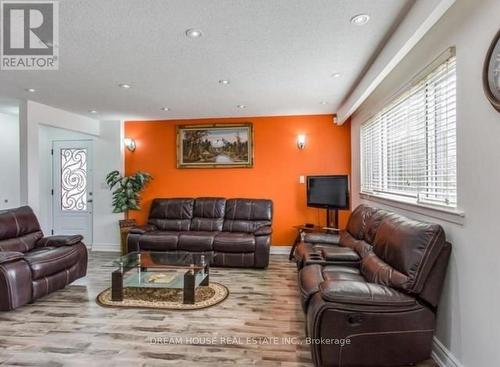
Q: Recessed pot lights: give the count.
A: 10